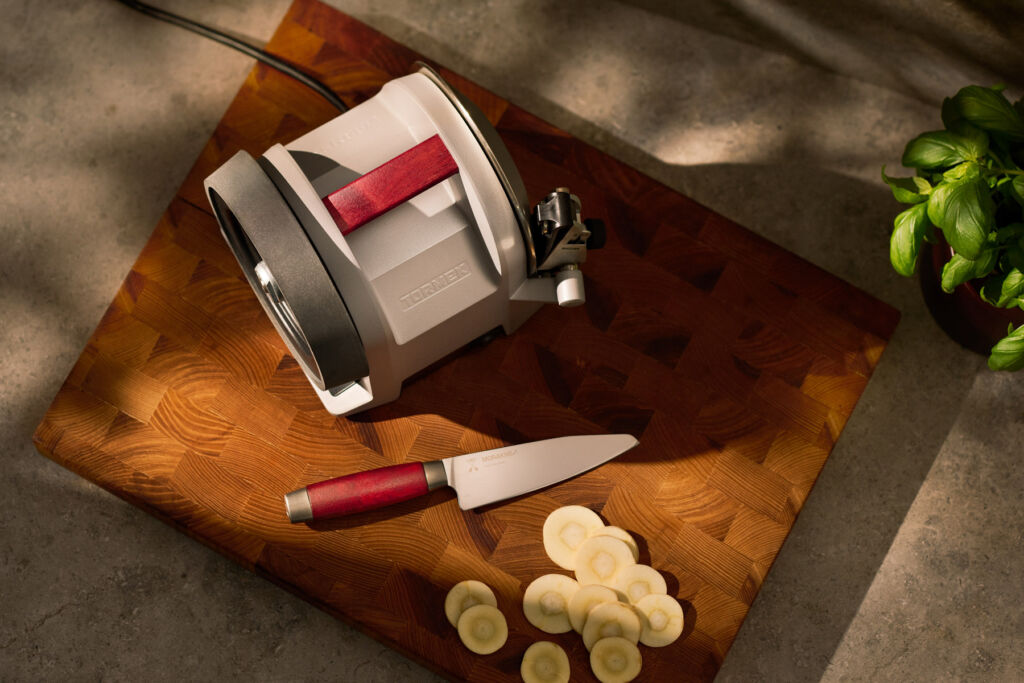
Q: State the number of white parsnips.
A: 12